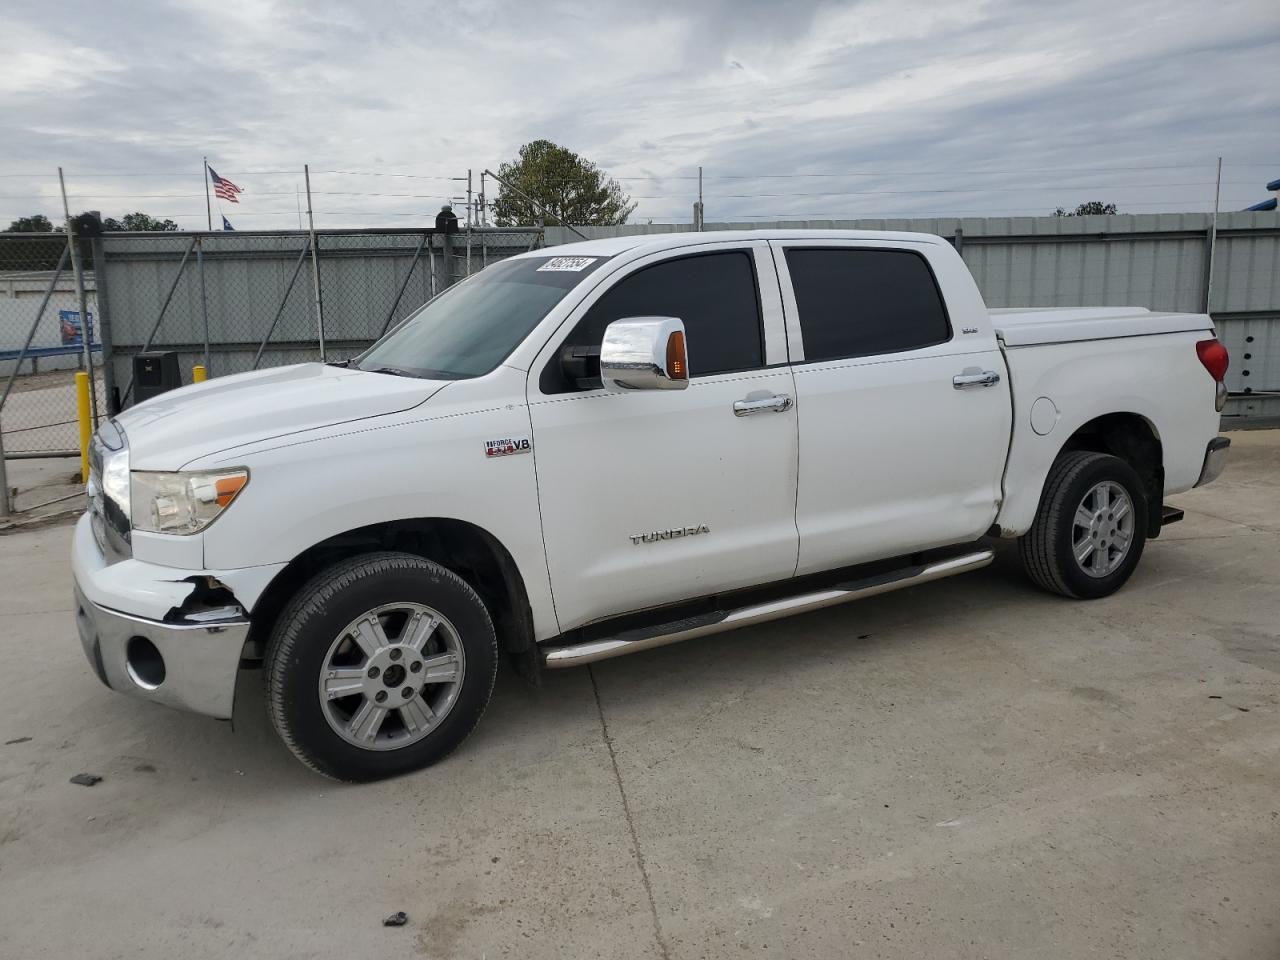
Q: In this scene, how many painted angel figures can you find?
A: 0